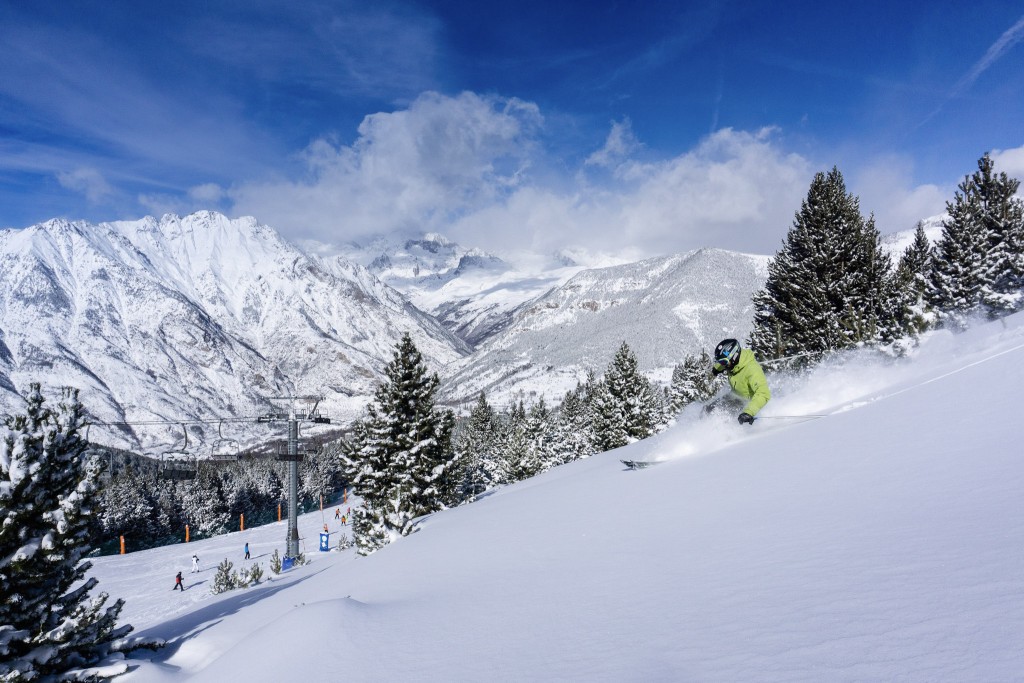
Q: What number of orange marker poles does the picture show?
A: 6